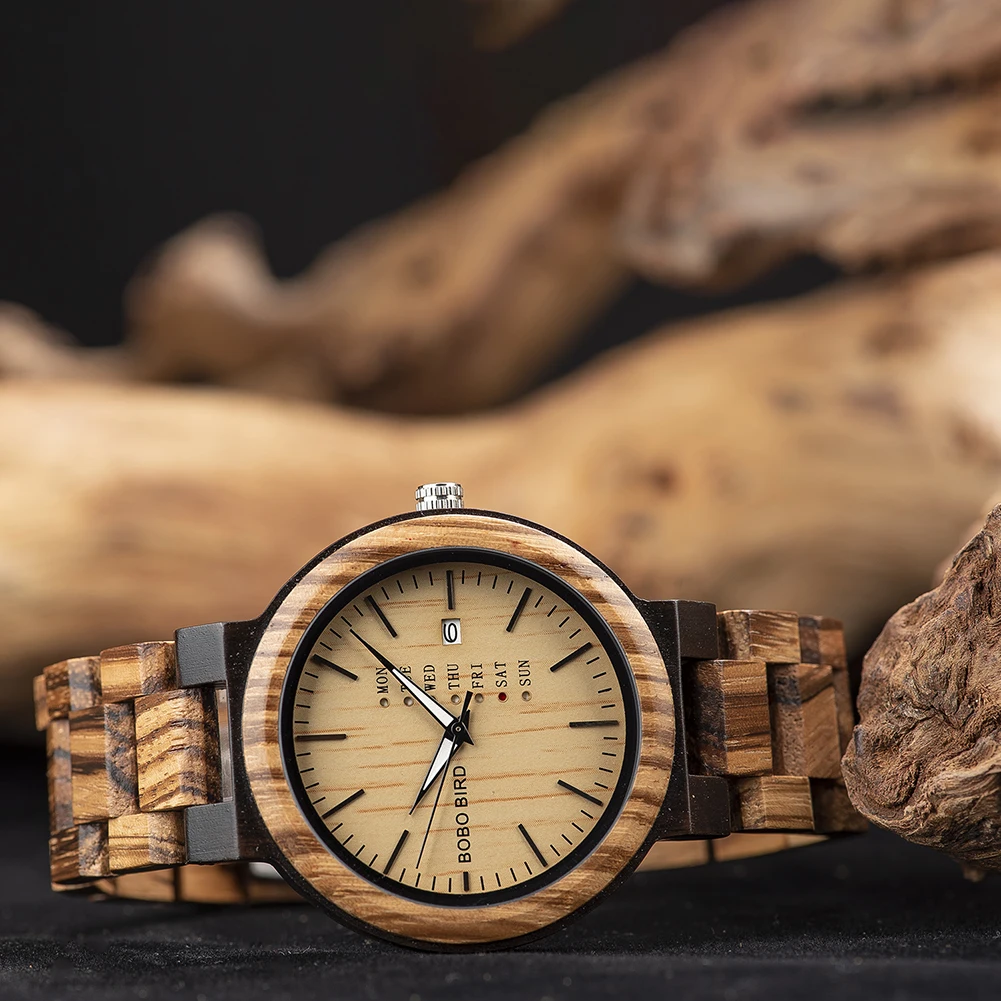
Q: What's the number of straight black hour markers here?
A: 12